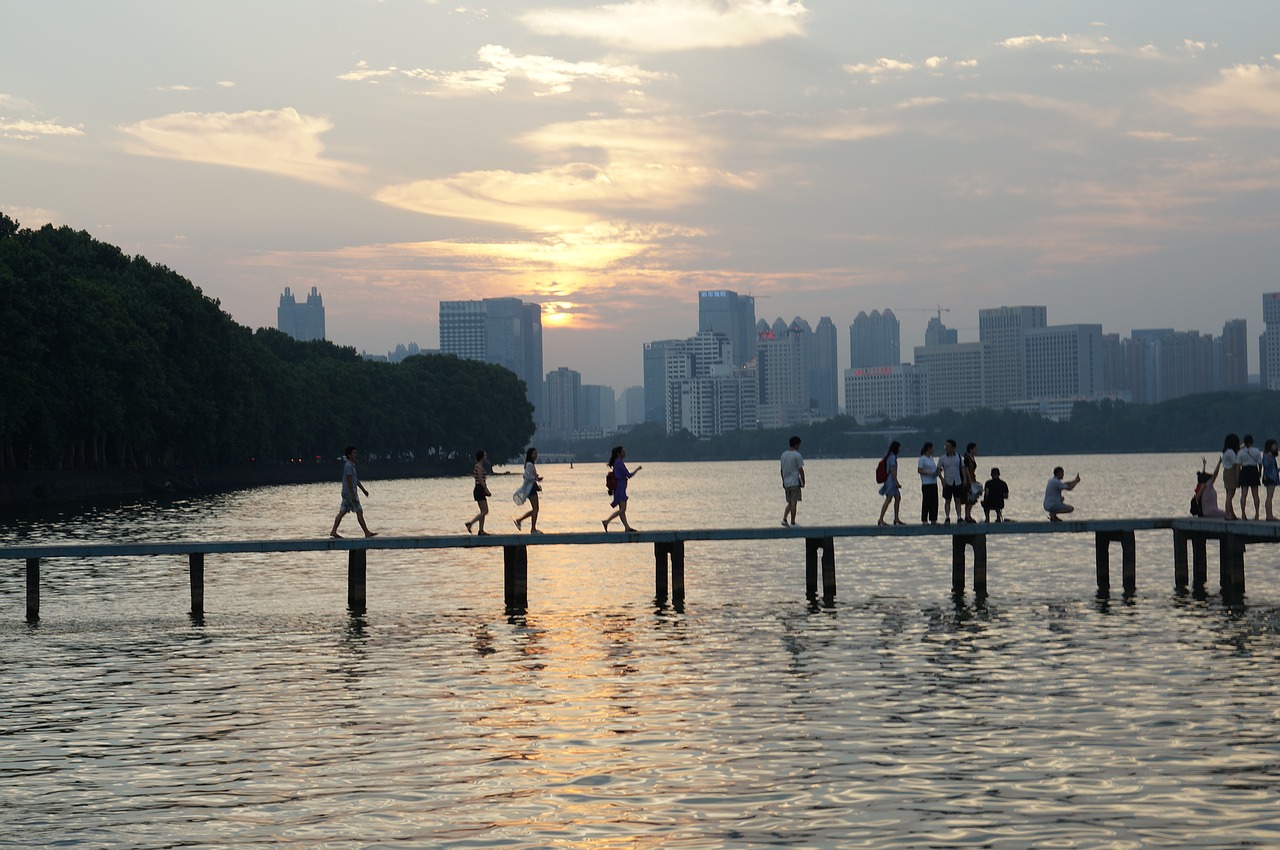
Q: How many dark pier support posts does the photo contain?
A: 15